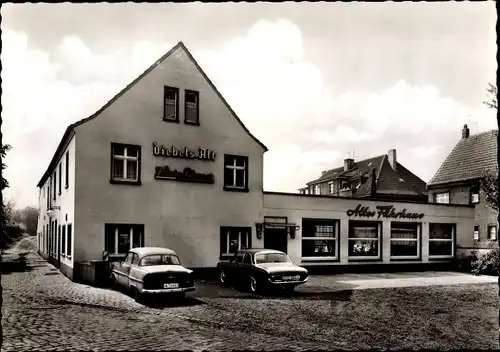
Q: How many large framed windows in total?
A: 4